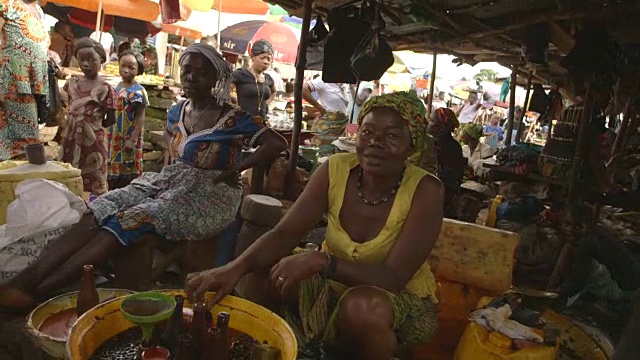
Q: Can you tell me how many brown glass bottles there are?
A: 6